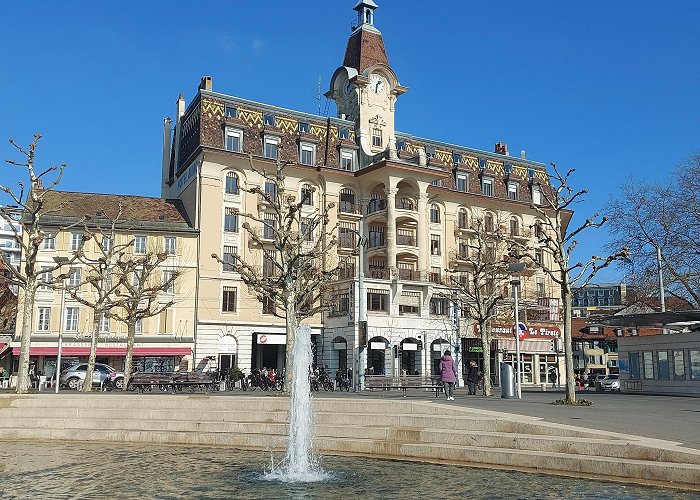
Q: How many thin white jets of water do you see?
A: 1